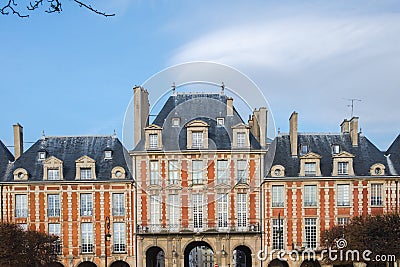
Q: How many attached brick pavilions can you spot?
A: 3